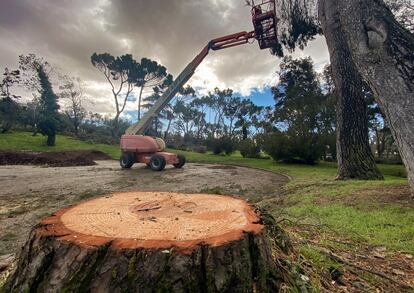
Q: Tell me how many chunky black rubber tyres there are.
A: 3